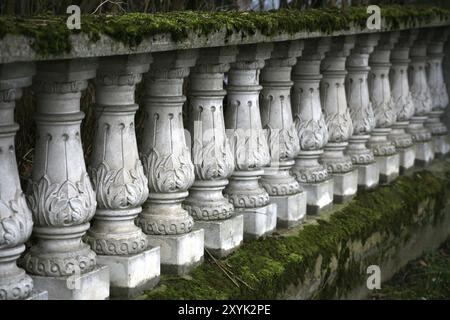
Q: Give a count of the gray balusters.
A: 14